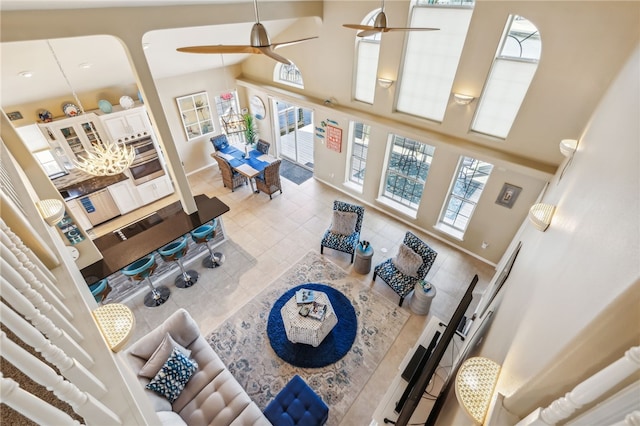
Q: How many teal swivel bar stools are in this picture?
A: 4